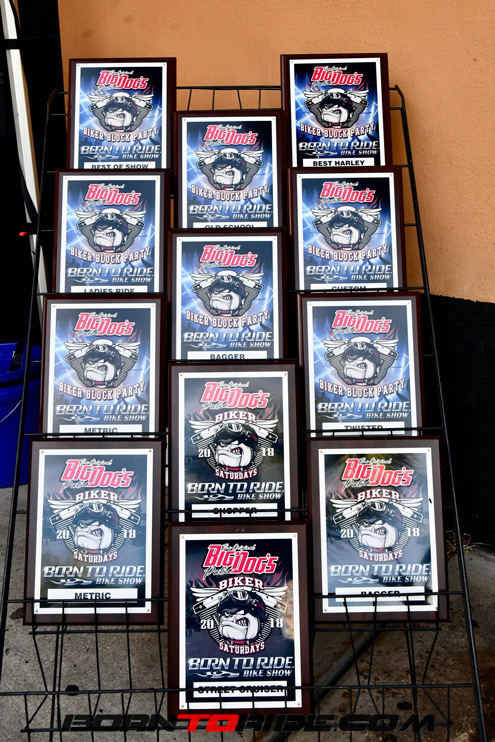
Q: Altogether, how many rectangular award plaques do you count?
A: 12